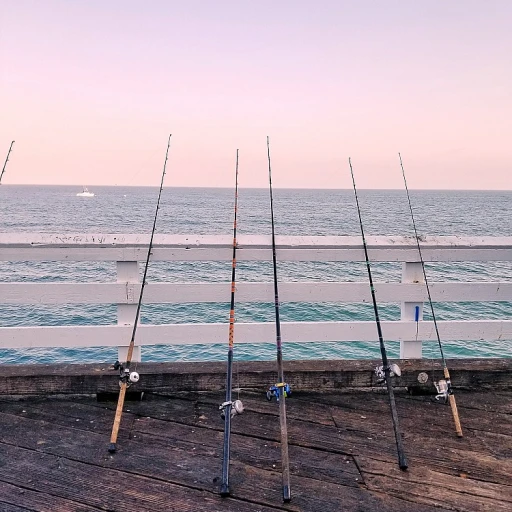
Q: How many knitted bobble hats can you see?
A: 0